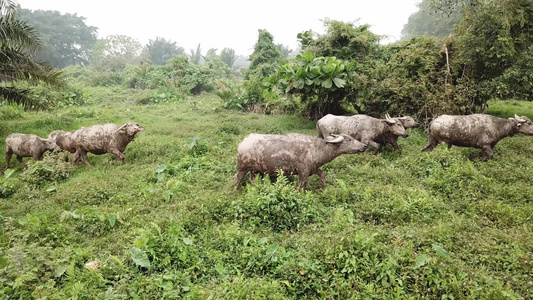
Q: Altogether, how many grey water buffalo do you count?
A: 7